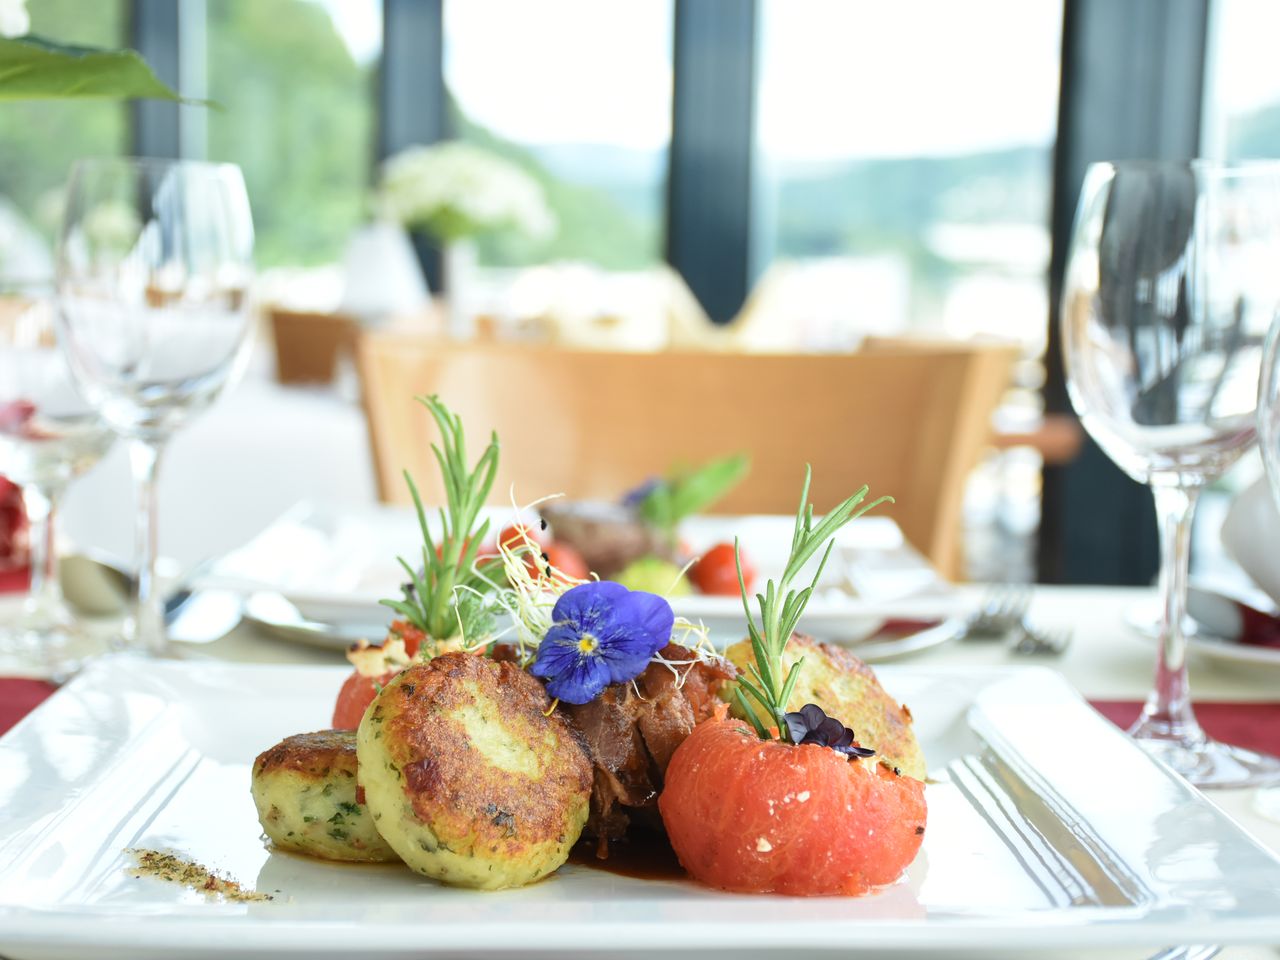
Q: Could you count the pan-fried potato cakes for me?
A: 3